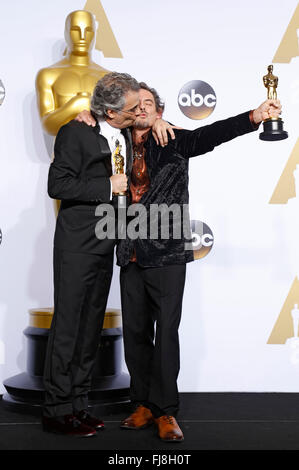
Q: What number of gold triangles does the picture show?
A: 4